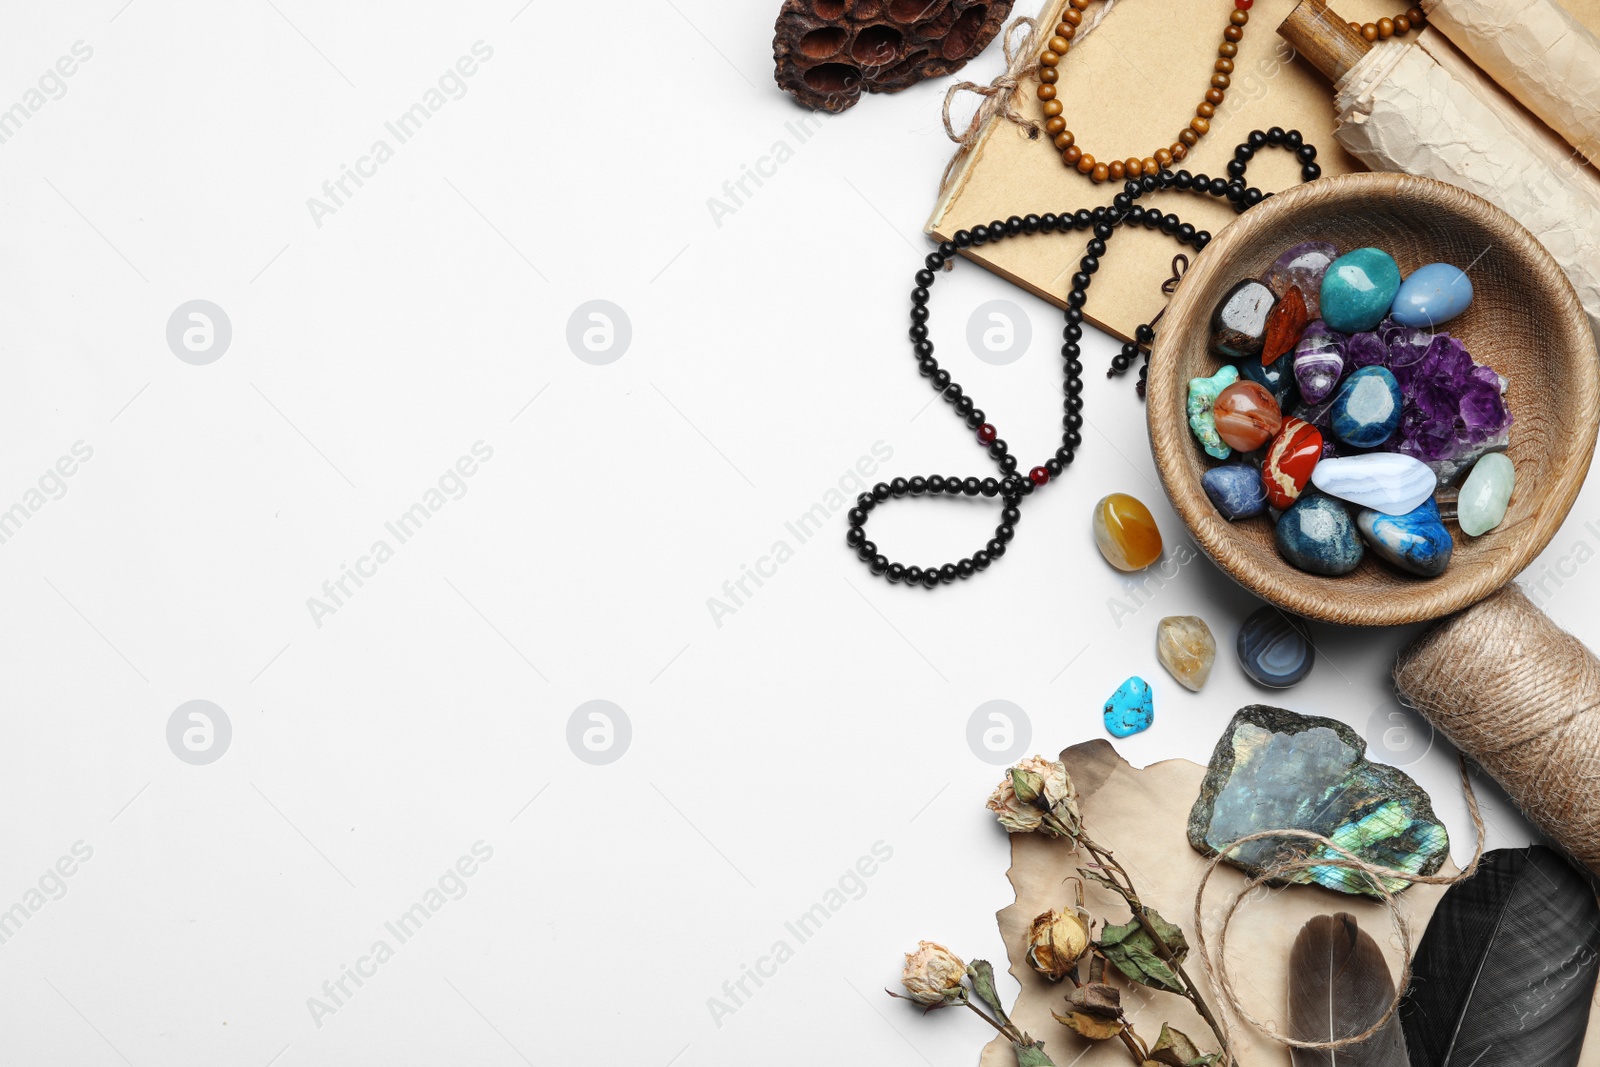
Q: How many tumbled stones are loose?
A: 4